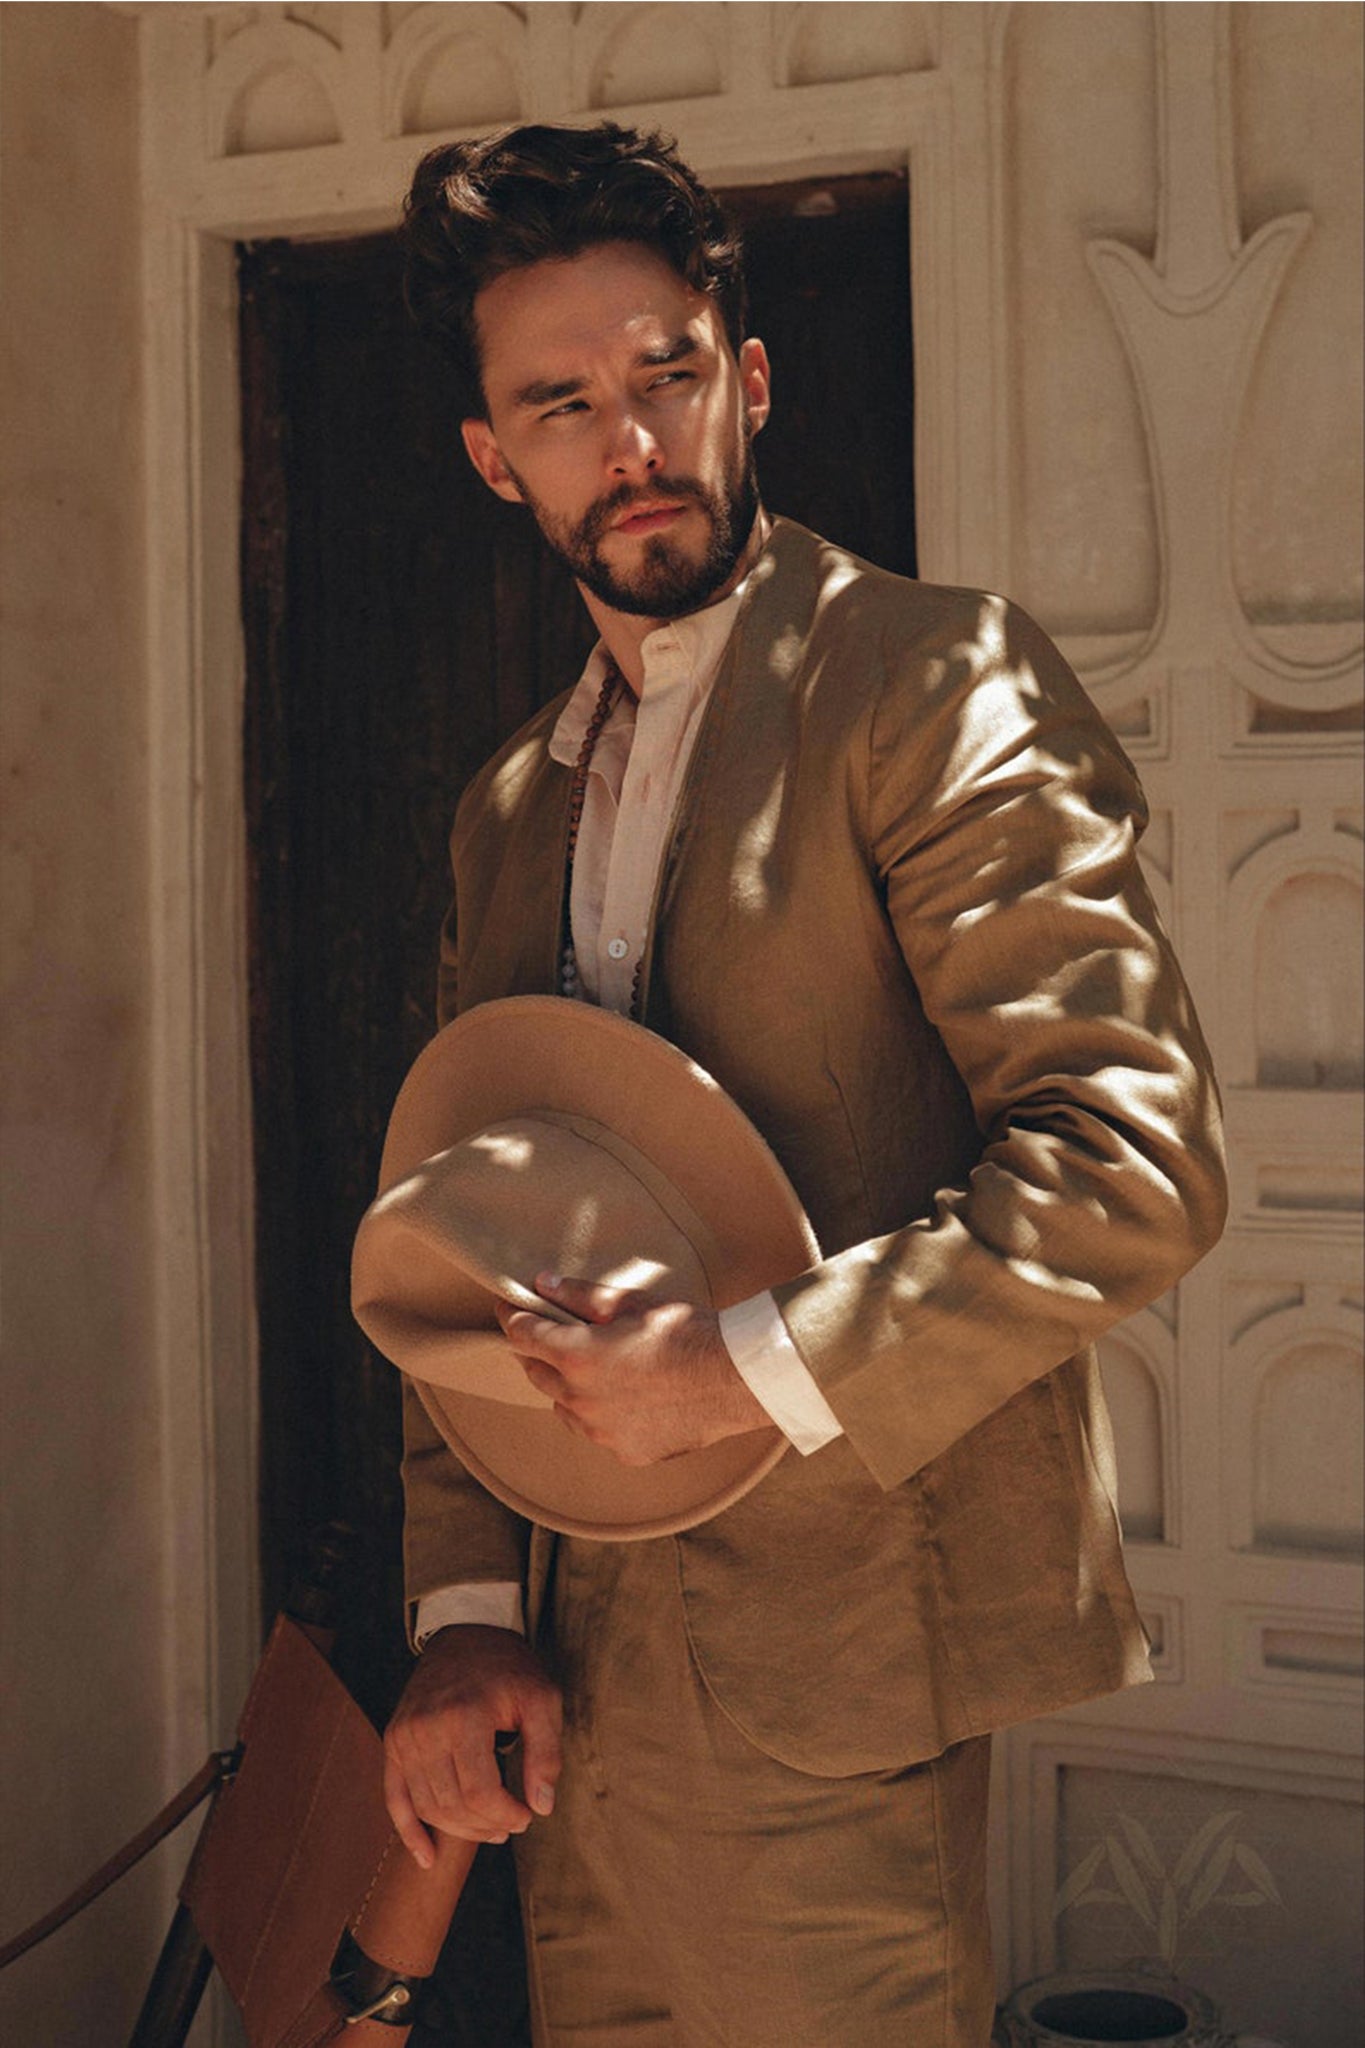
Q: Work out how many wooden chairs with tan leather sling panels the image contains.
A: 1